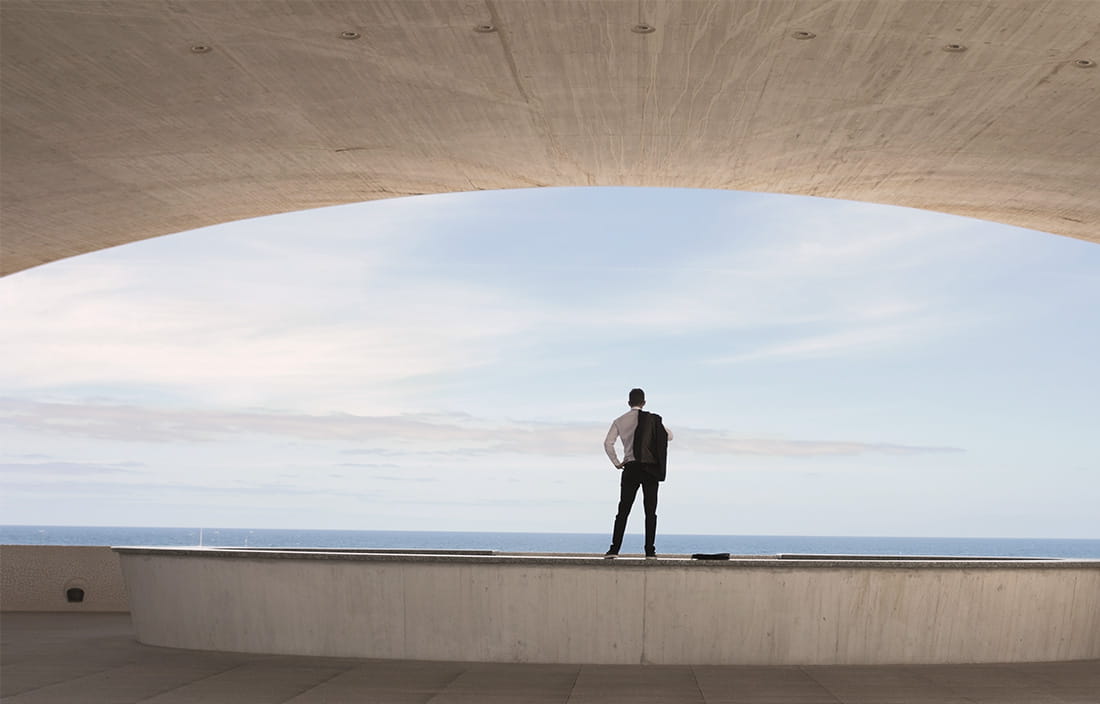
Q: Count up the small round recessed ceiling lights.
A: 7